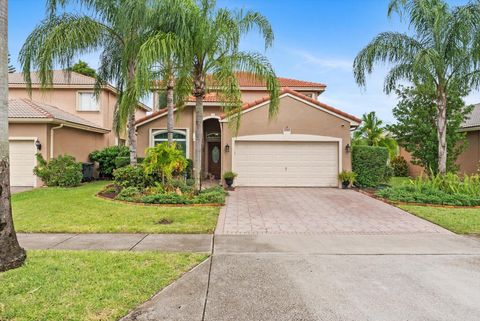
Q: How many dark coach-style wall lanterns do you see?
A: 3